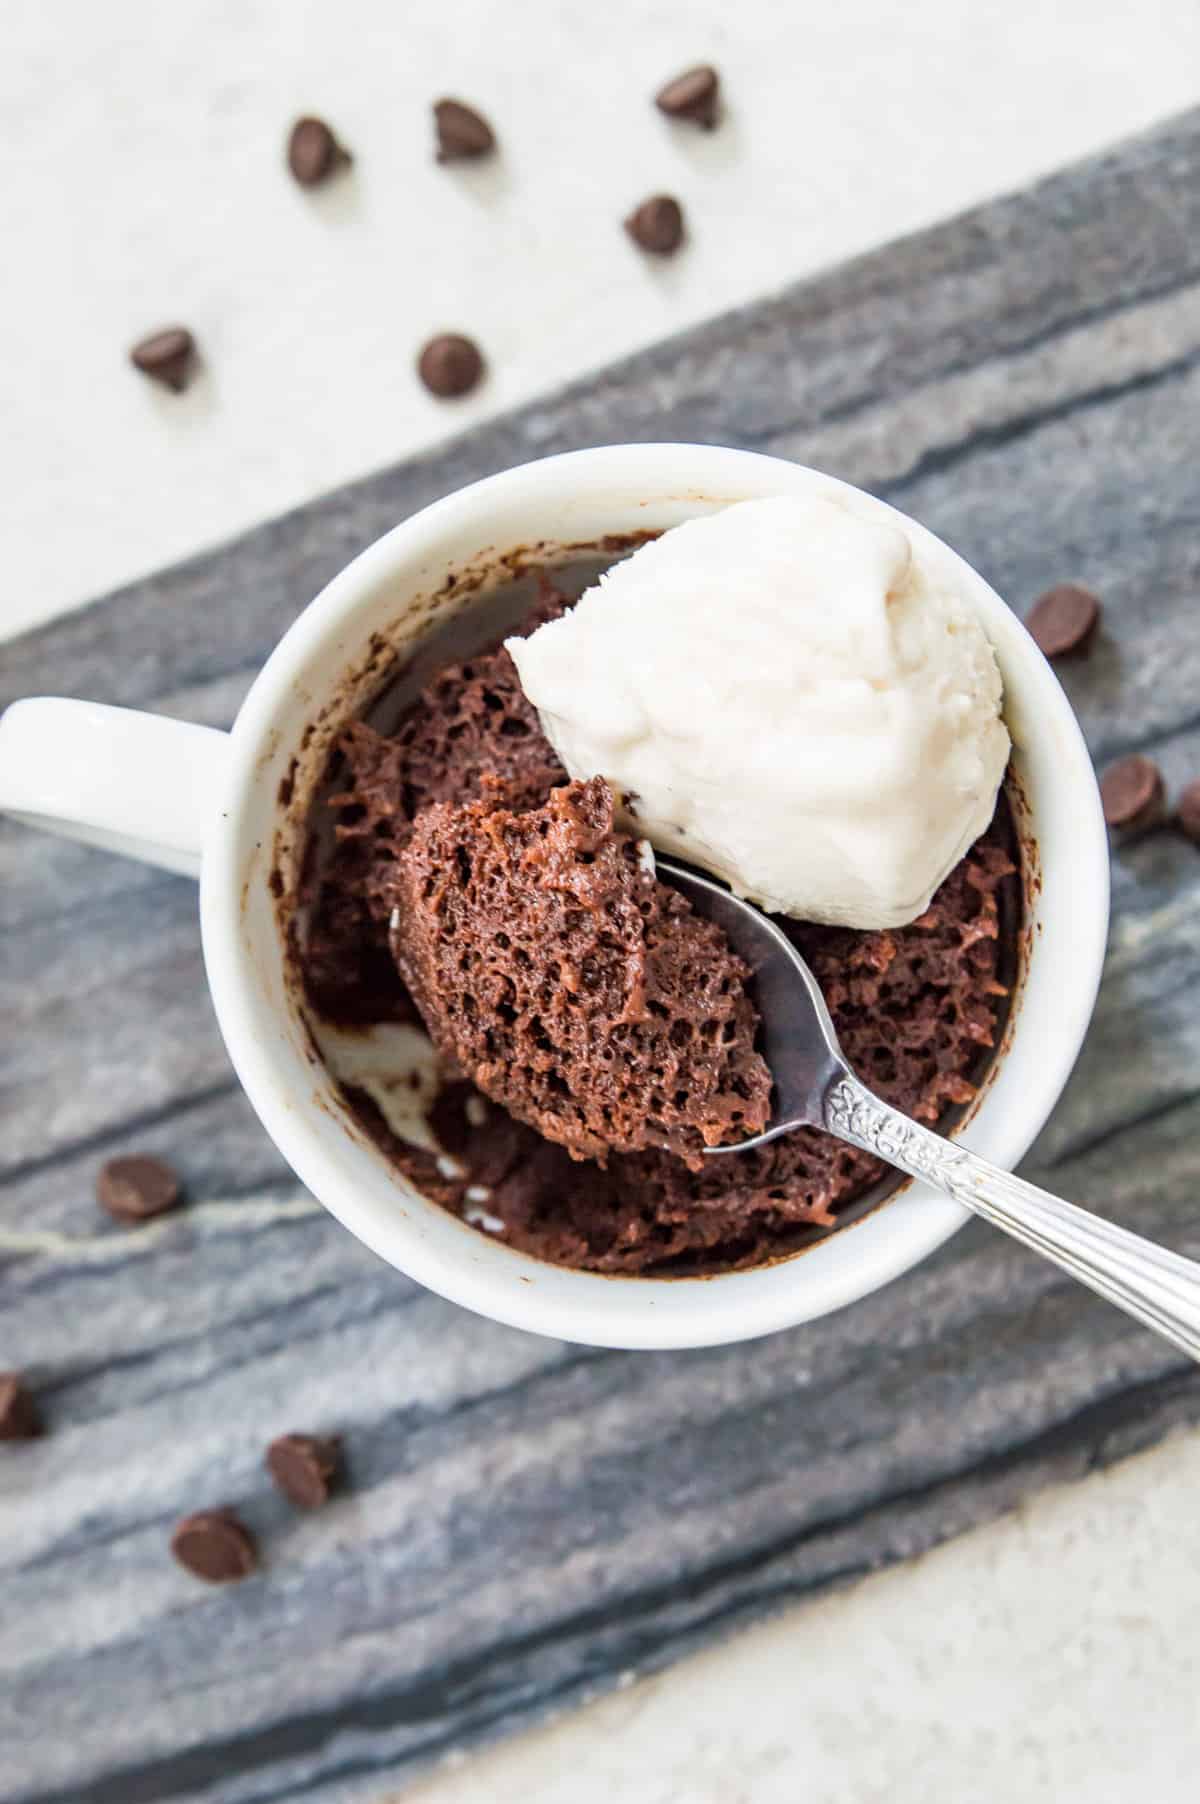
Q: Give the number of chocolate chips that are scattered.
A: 13